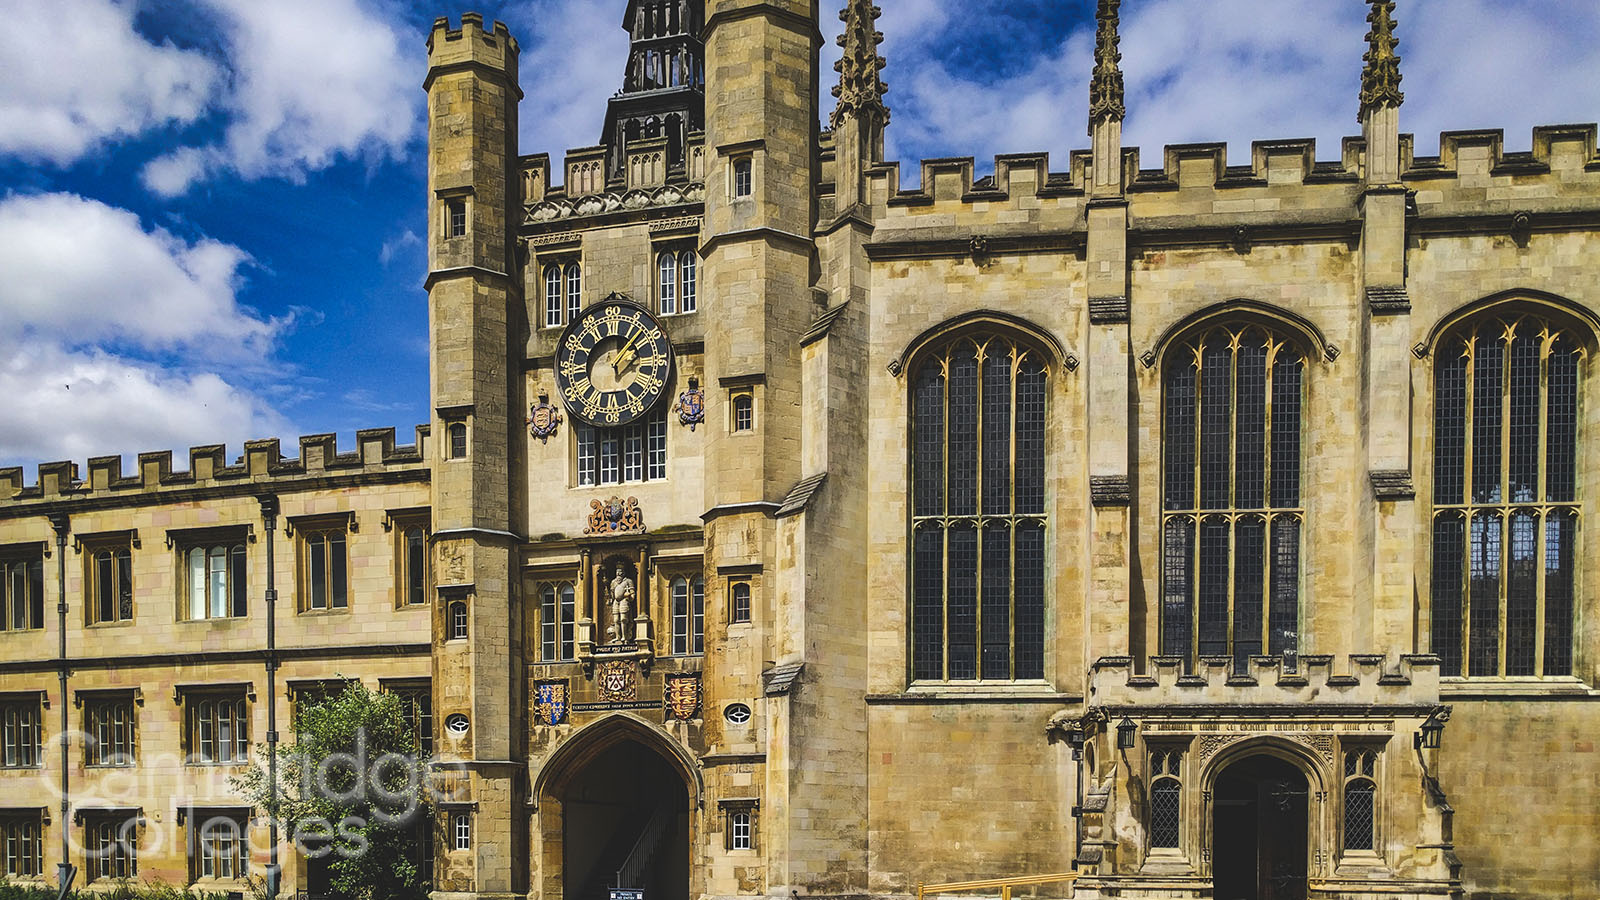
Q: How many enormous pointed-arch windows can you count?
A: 3